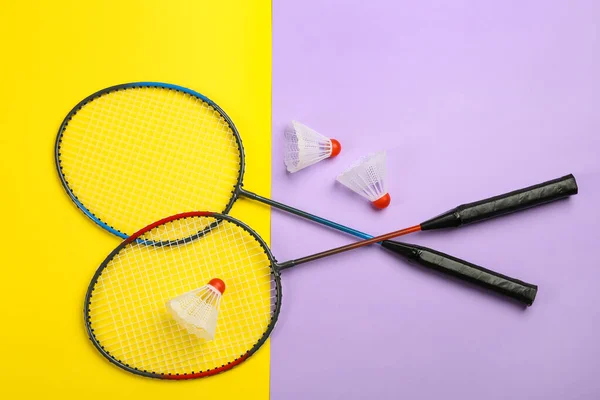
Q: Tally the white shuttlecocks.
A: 3